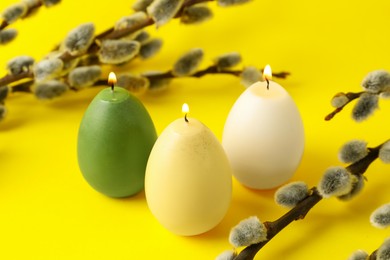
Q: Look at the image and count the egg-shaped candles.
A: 3